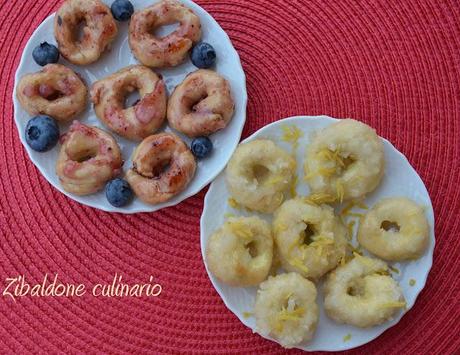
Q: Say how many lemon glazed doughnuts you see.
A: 7